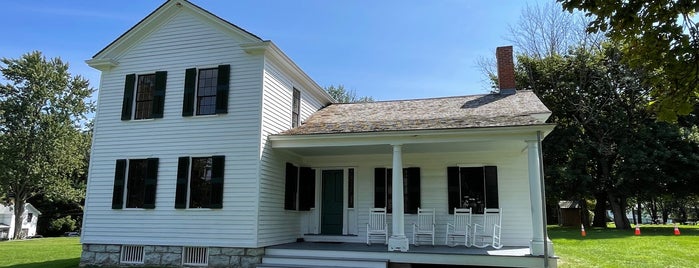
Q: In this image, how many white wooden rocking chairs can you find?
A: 4